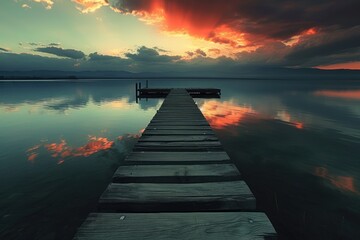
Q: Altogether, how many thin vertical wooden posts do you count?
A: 3